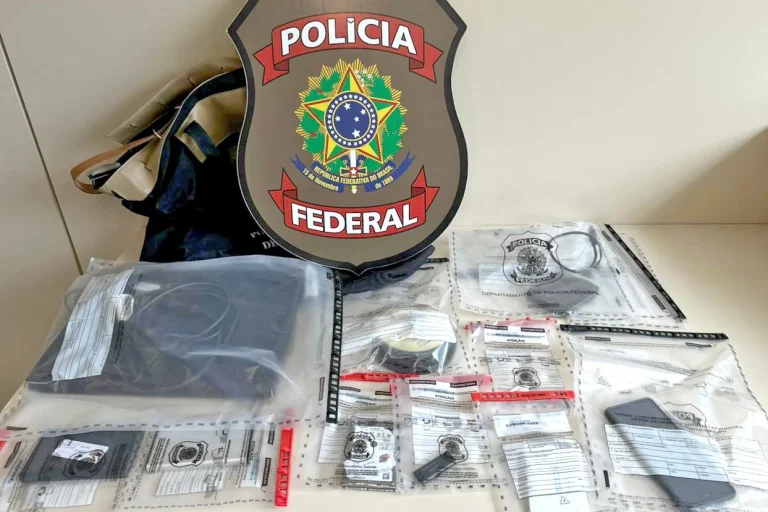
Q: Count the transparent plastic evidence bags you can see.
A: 10